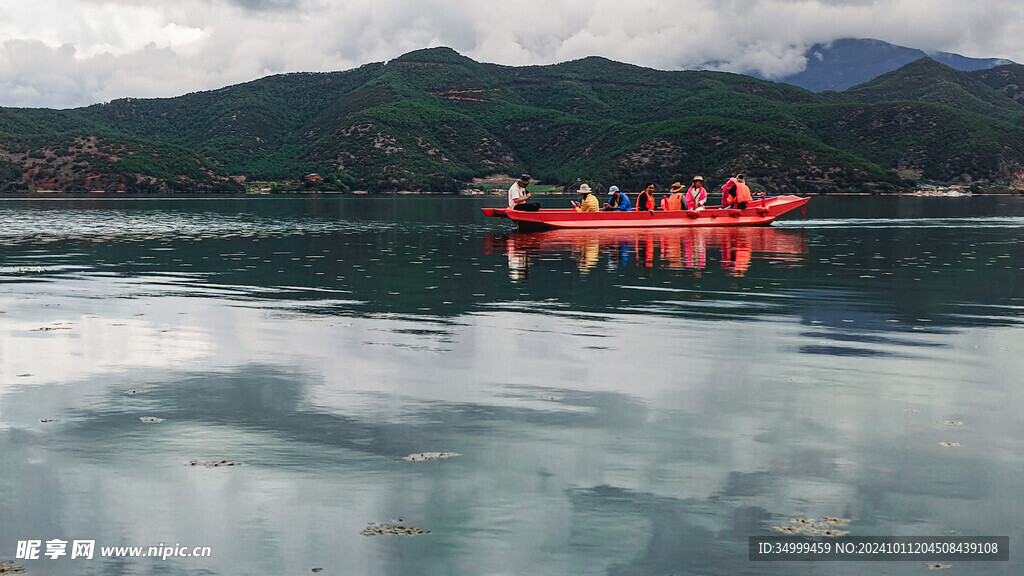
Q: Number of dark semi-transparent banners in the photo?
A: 1